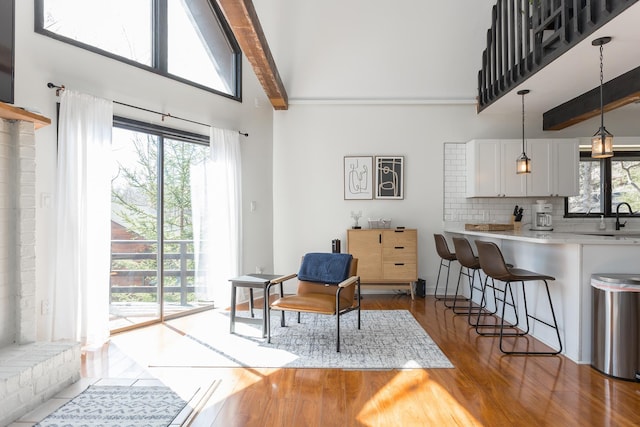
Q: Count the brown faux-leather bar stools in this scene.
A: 3